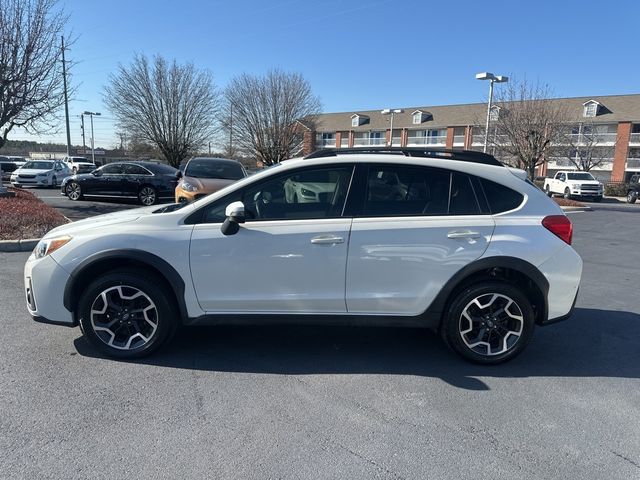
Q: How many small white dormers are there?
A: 4